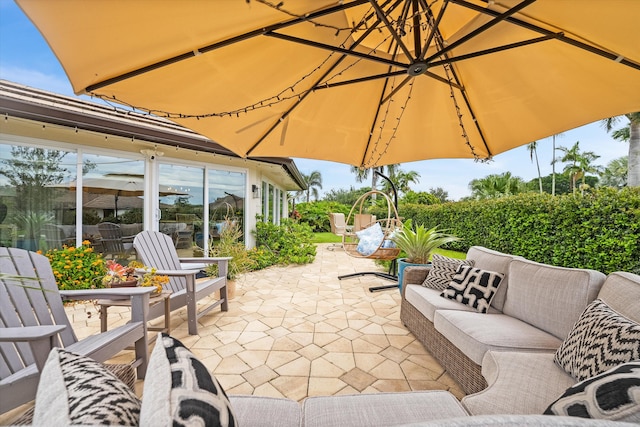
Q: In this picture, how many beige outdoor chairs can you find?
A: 2